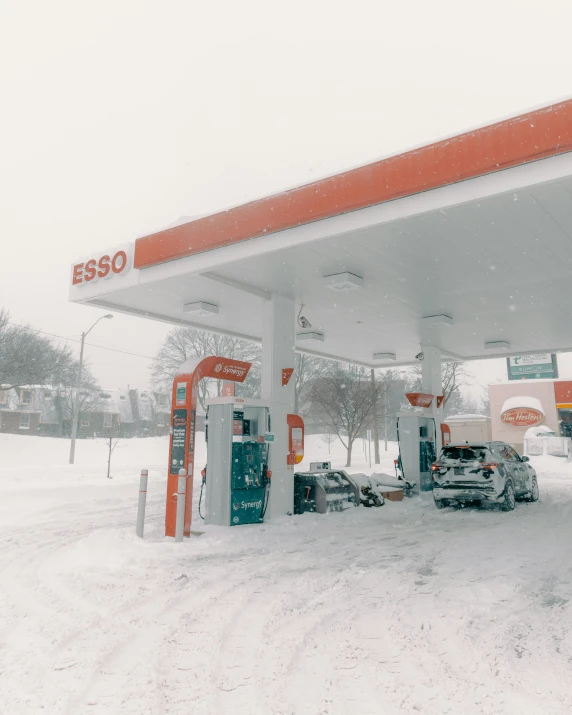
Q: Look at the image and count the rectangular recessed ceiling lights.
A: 6